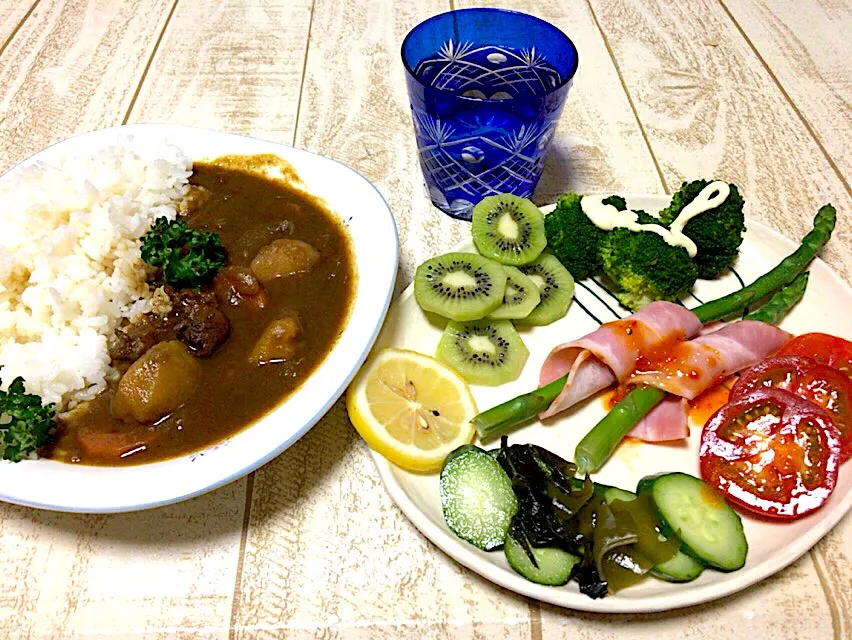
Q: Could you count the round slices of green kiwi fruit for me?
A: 5